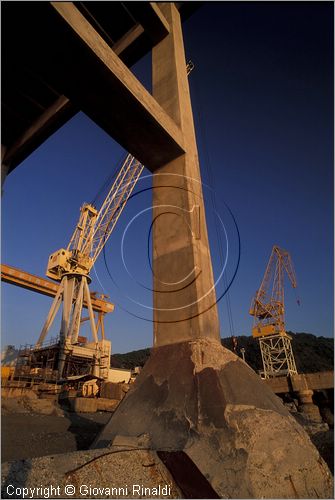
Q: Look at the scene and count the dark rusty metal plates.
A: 1